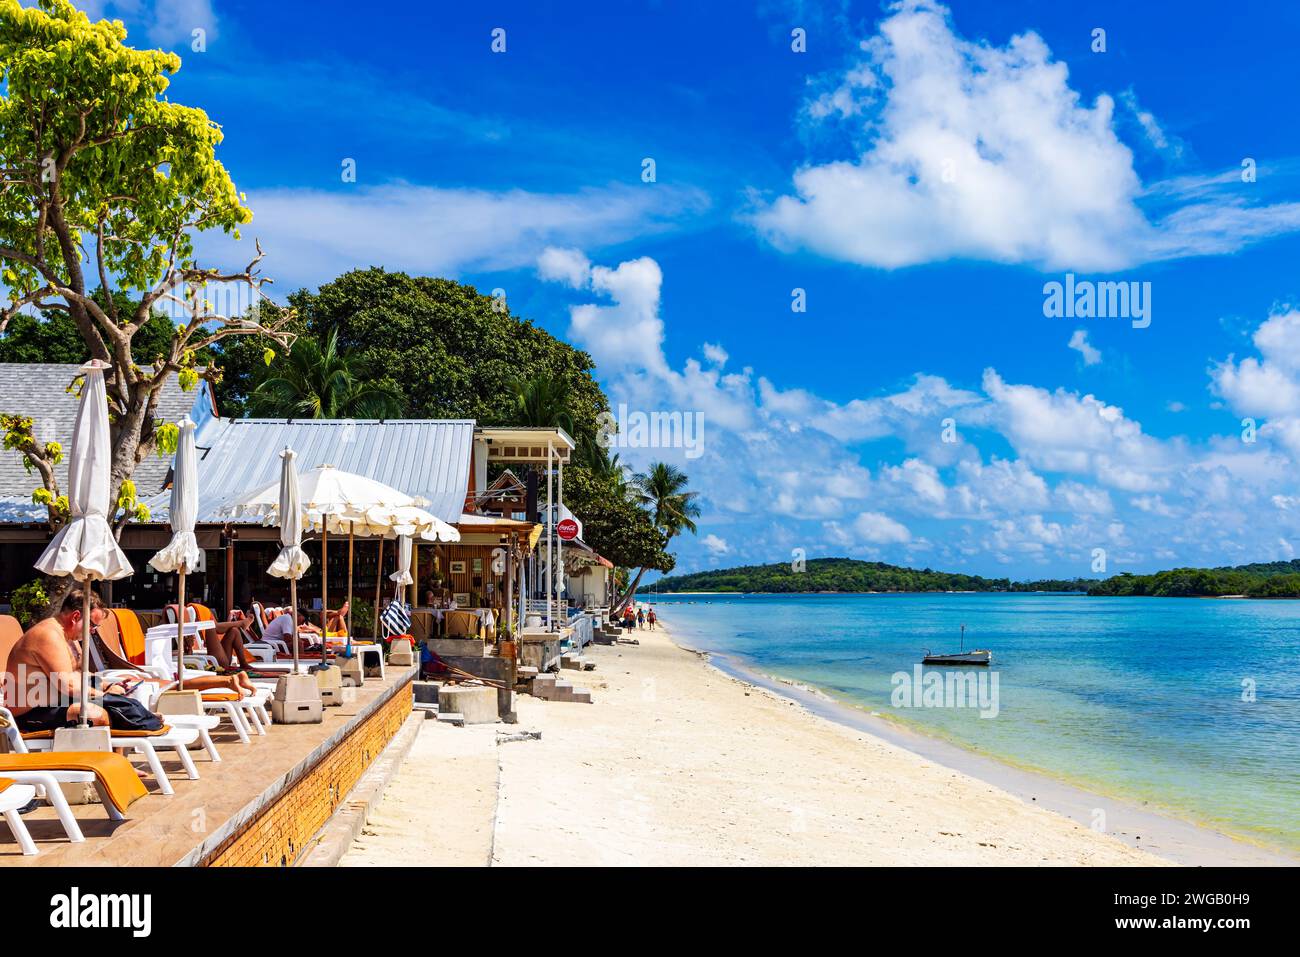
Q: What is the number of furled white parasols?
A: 4